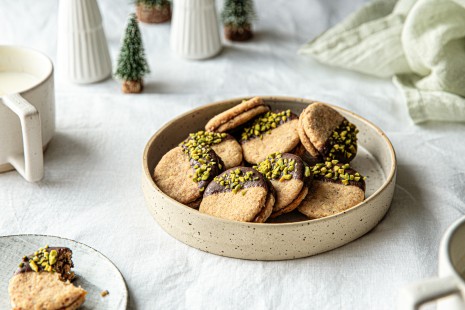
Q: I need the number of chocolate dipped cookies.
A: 9